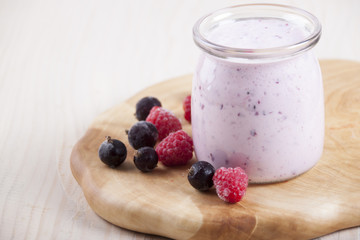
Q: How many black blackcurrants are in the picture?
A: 5